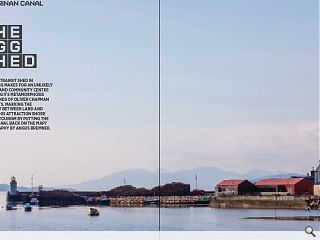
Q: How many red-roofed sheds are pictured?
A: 2